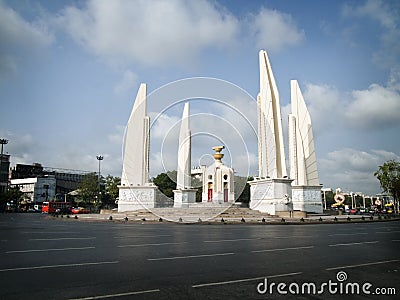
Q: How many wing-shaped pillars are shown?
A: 4